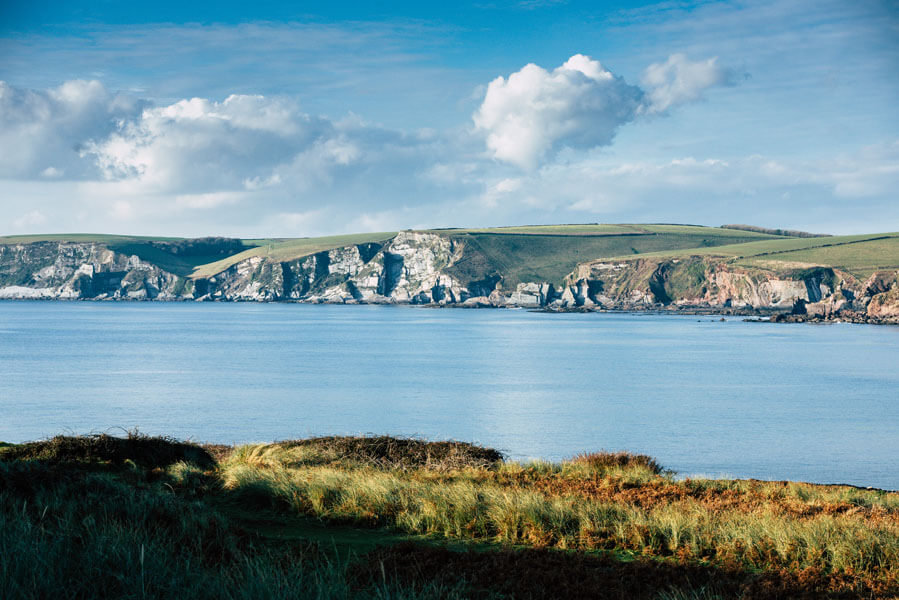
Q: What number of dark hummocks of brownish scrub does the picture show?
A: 3